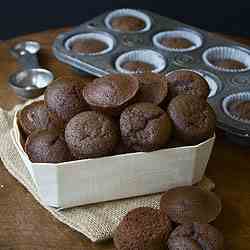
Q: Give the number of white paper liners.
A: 7